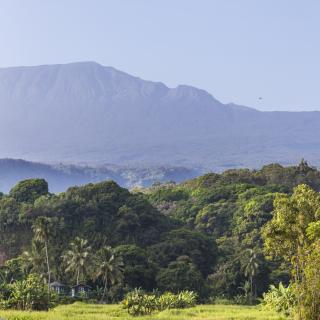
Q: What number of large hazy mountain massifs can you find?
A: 1